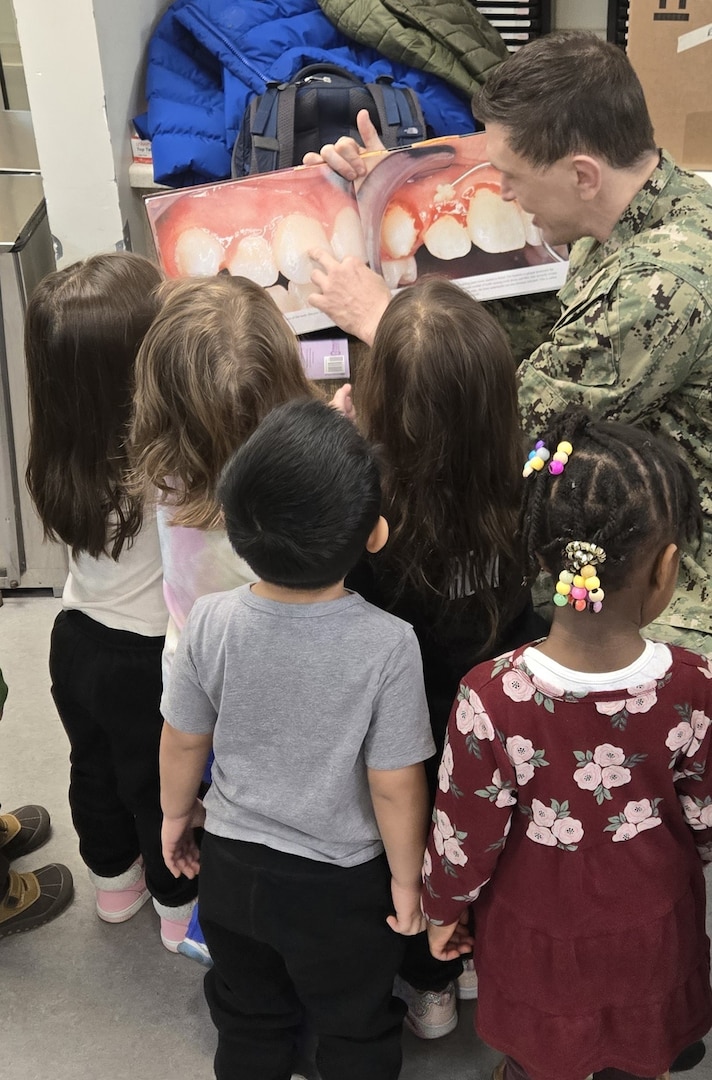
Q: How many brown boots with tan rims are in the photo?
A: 2